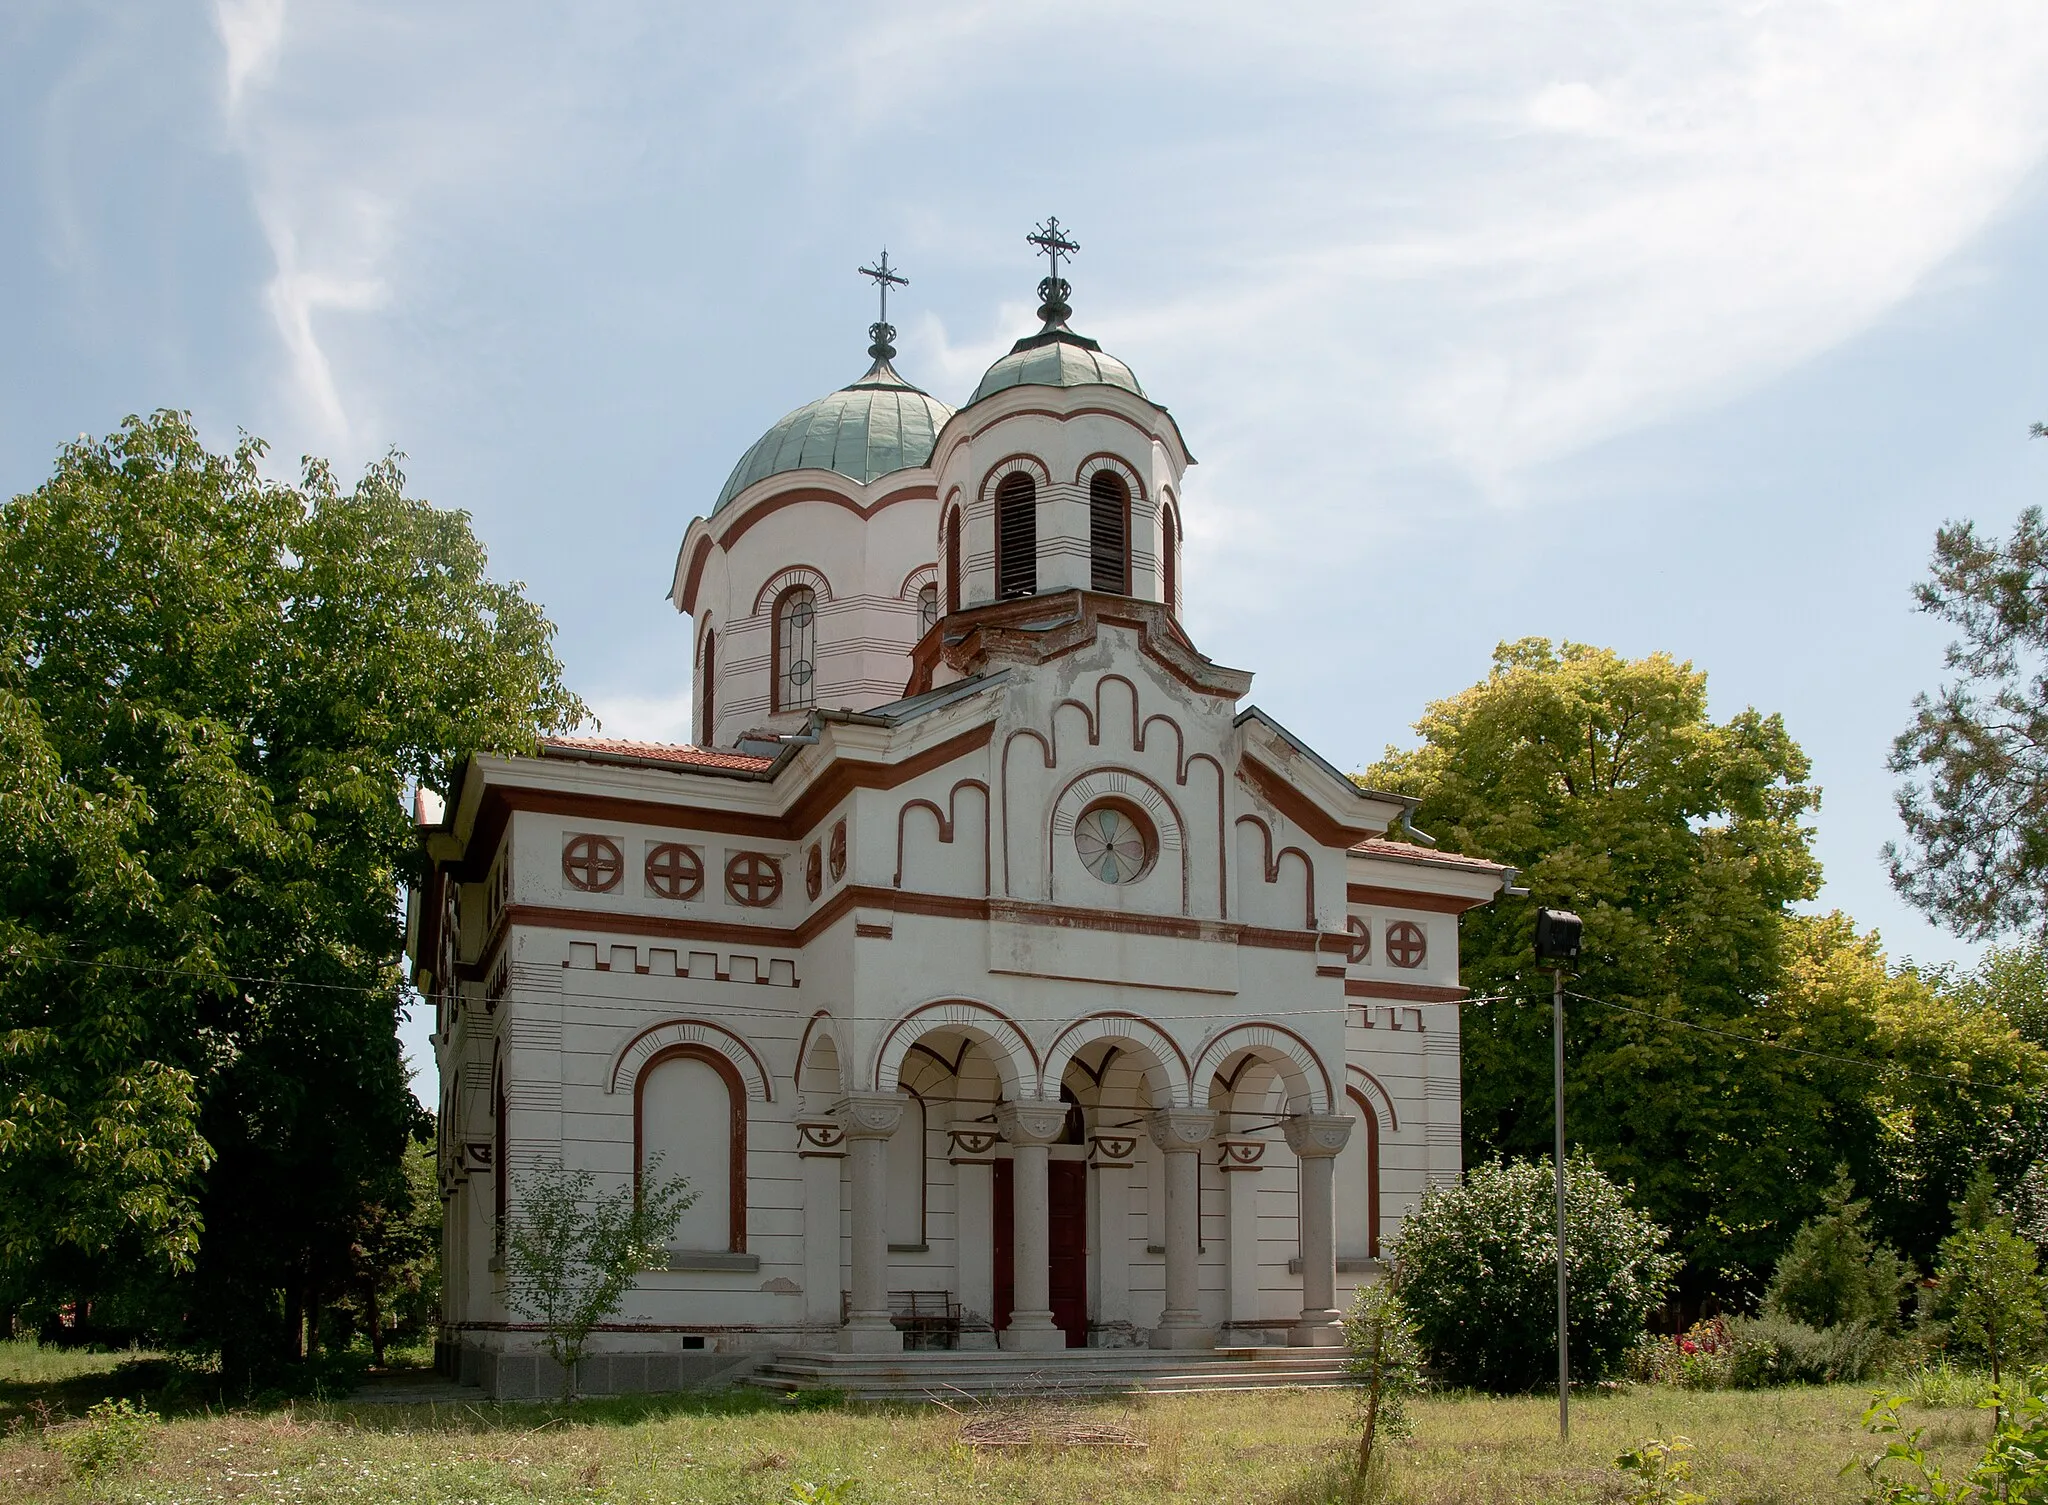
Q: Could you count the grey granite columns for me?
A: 4